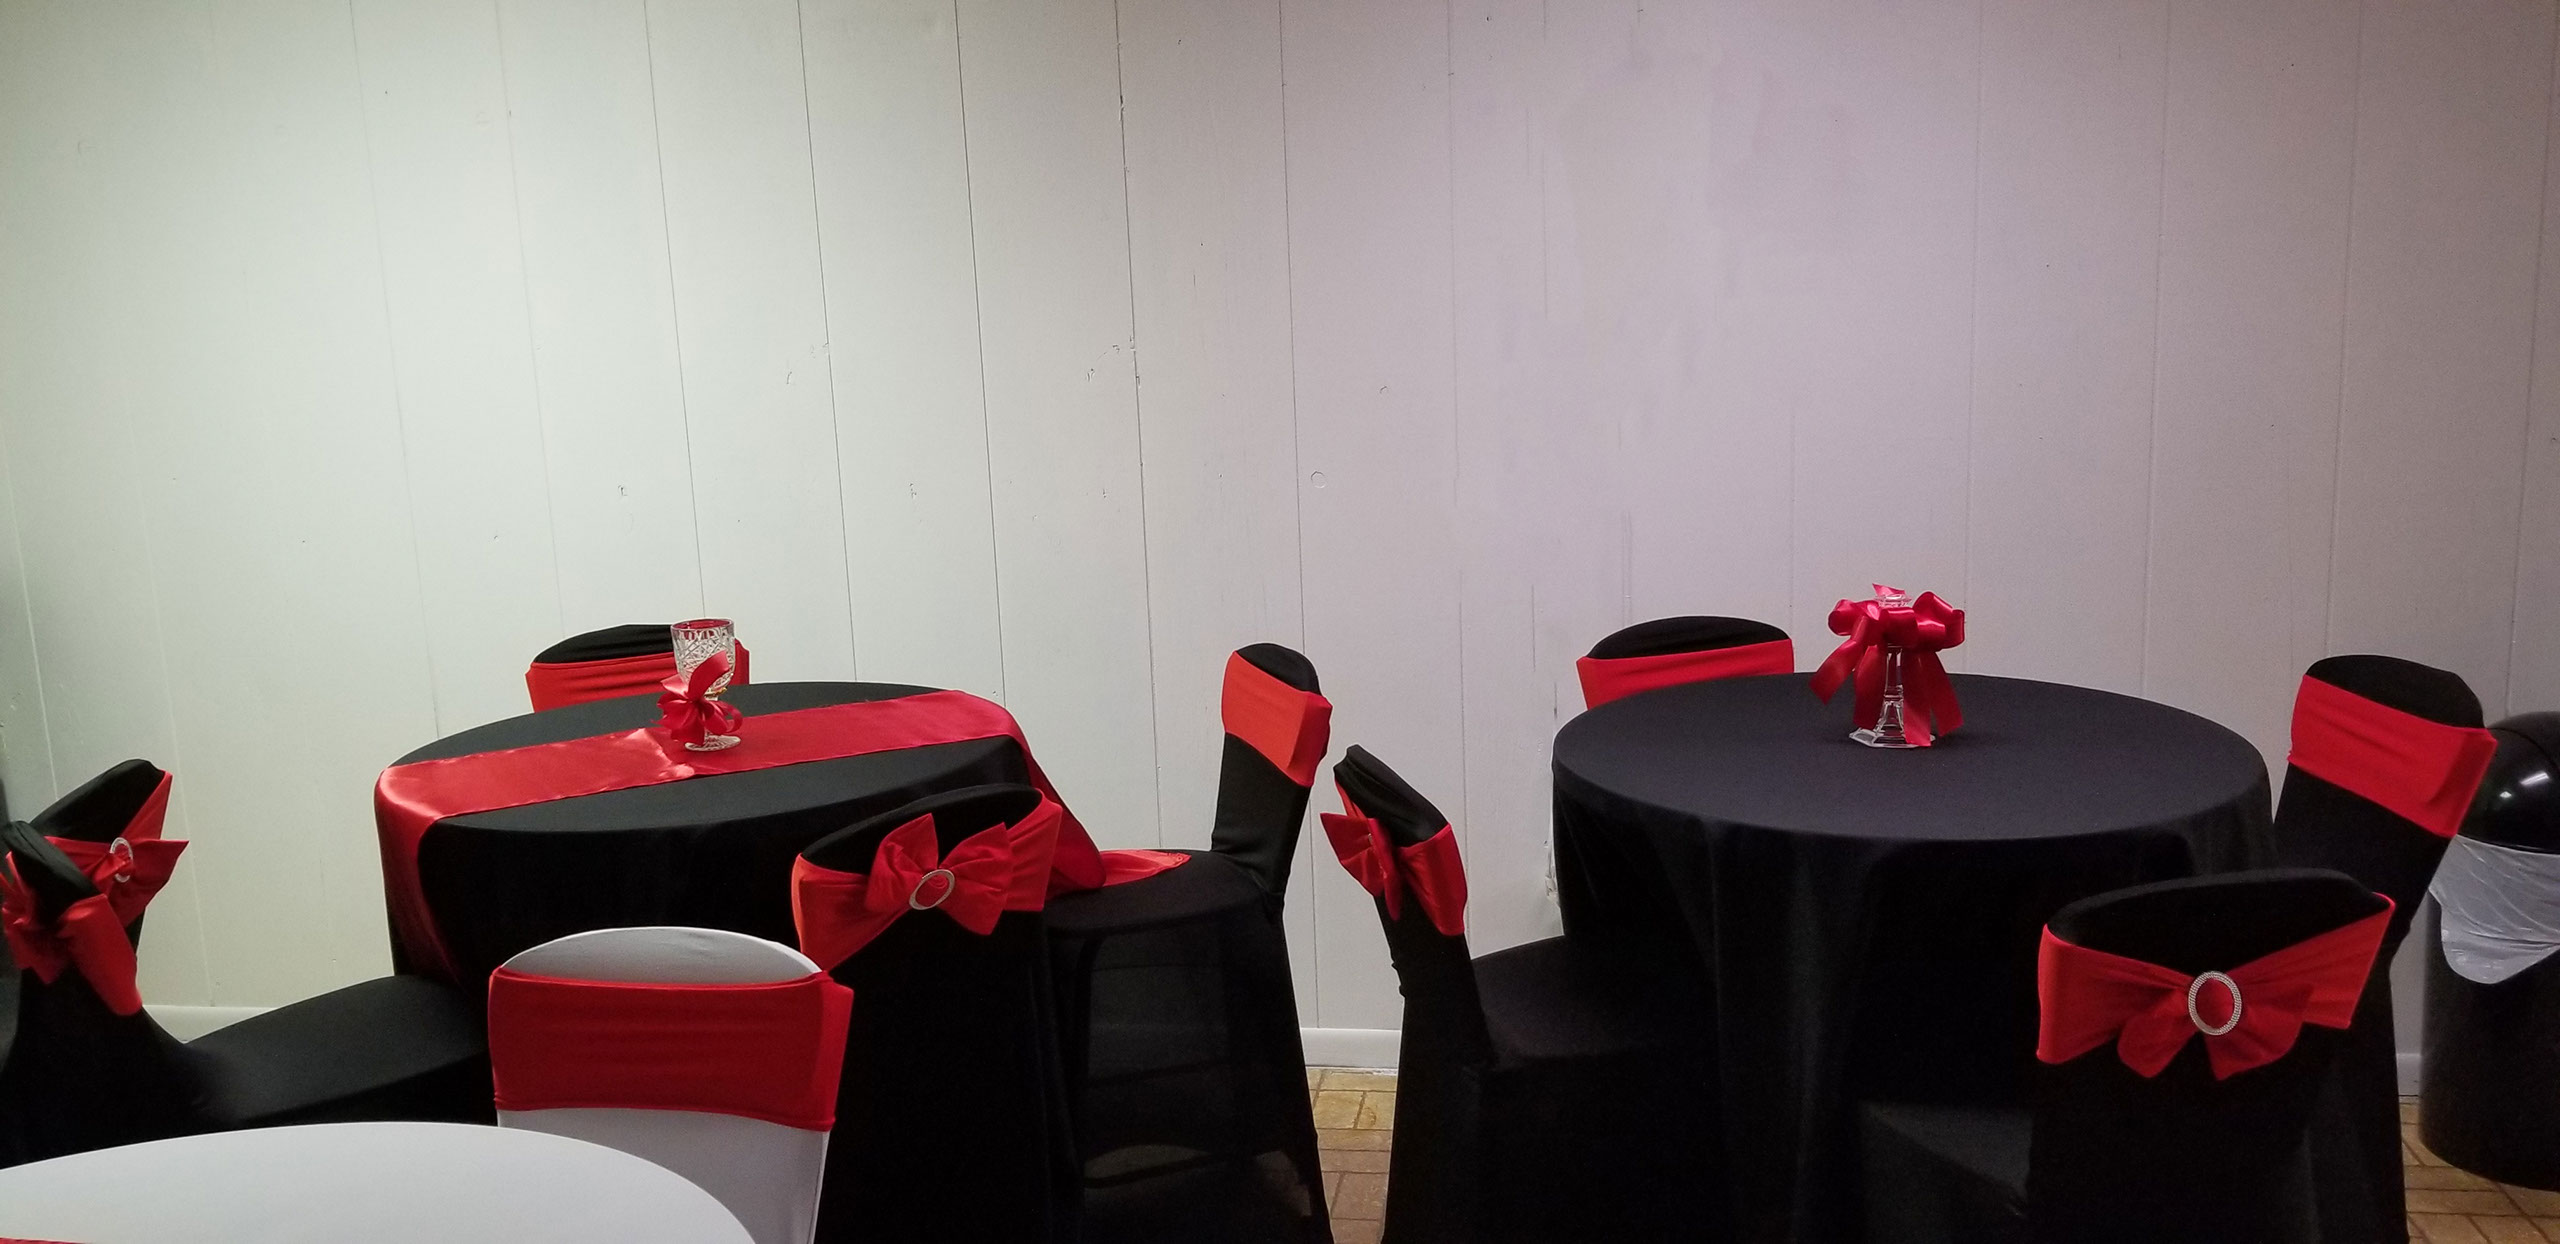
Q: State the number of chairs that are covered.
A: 10